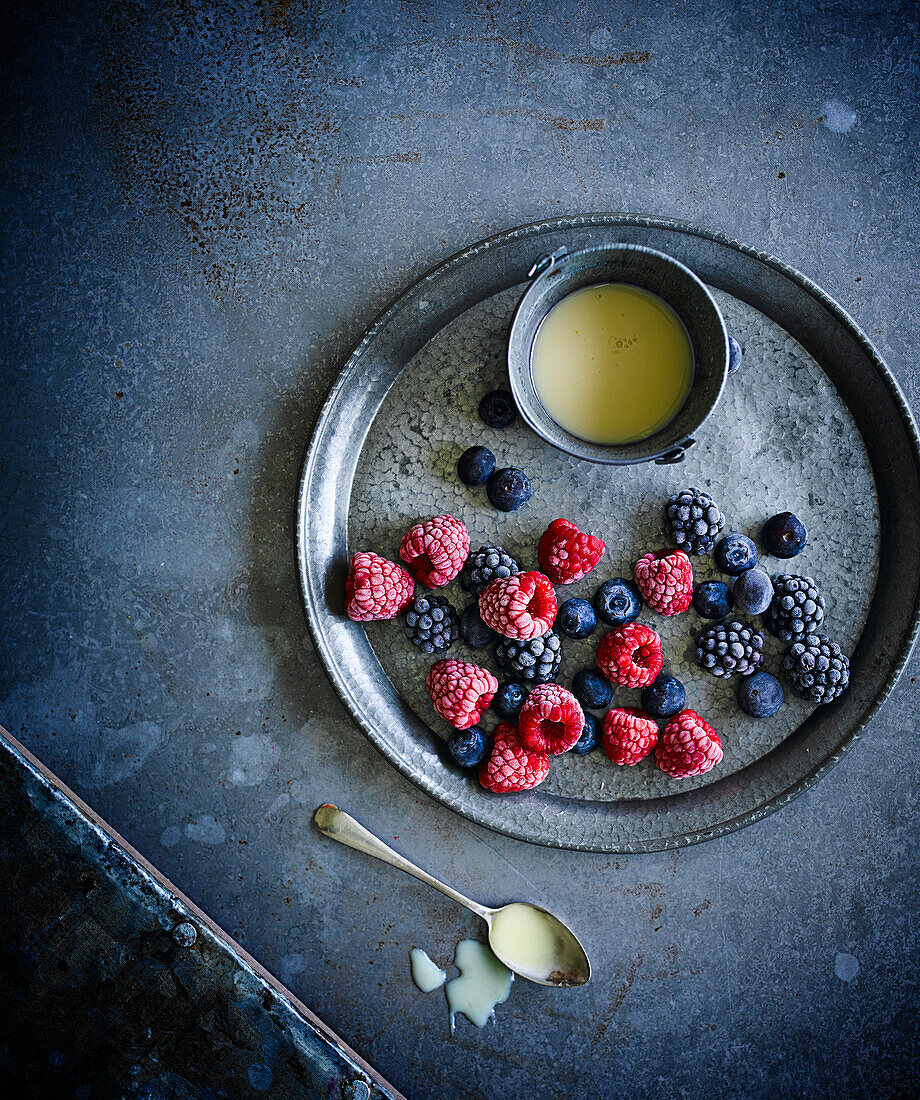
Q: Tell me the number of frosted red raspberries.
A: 11